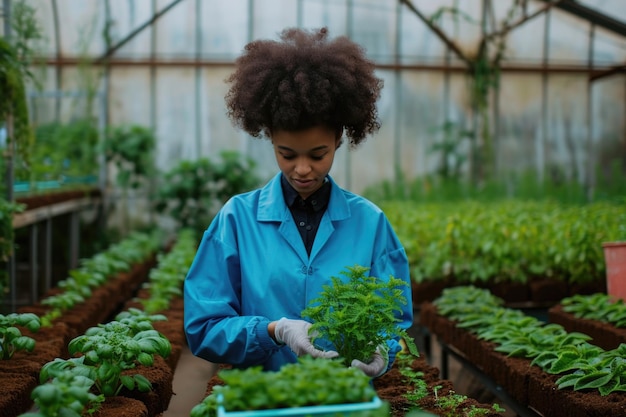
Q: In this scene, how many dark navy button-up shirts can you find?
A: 1